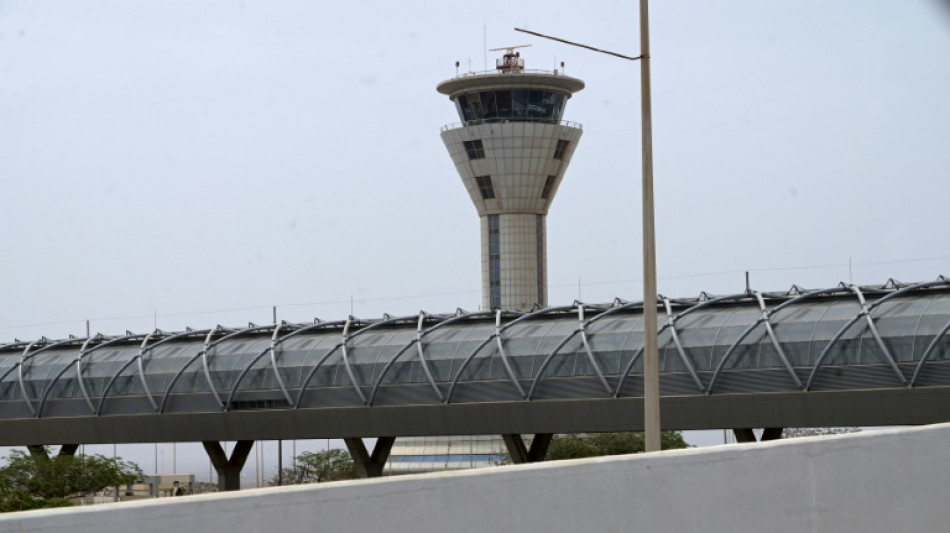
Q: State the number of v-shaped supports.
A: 5